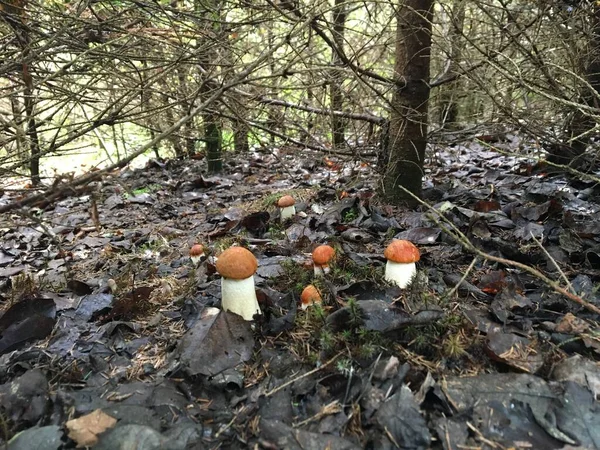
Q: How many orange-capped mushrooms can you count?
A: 6